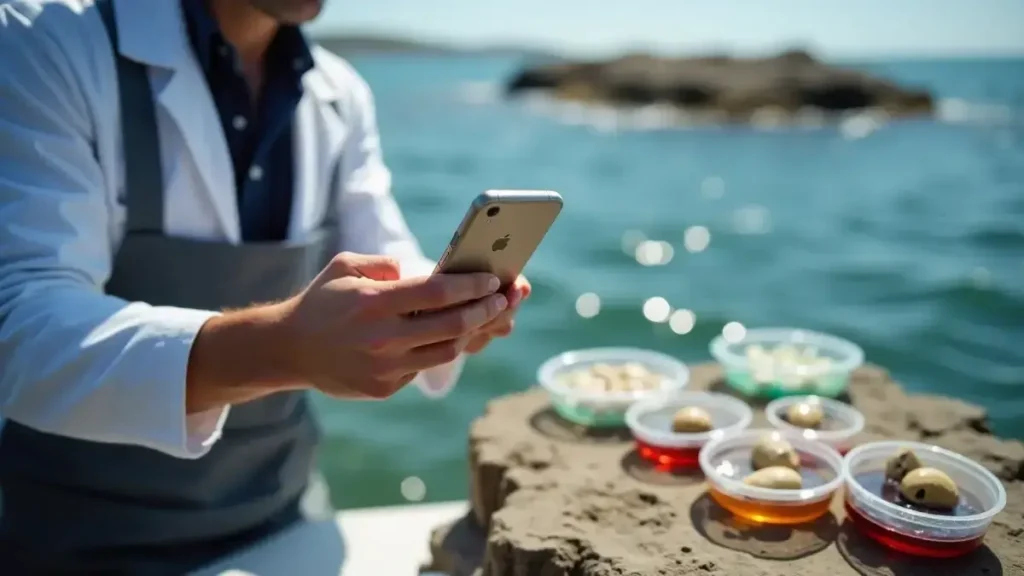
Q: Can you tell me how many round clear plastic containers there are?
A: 6